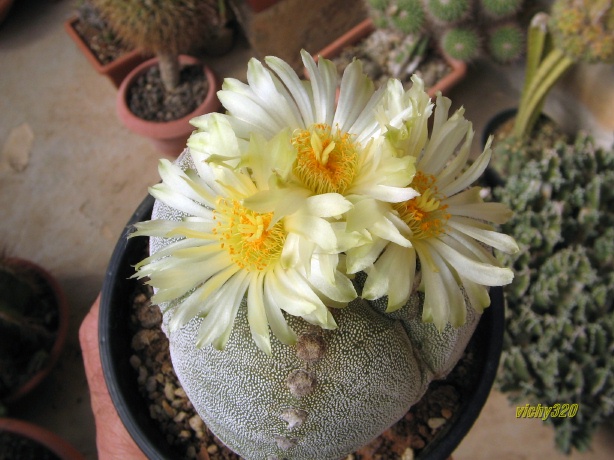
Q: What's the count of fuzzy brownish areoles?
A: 4